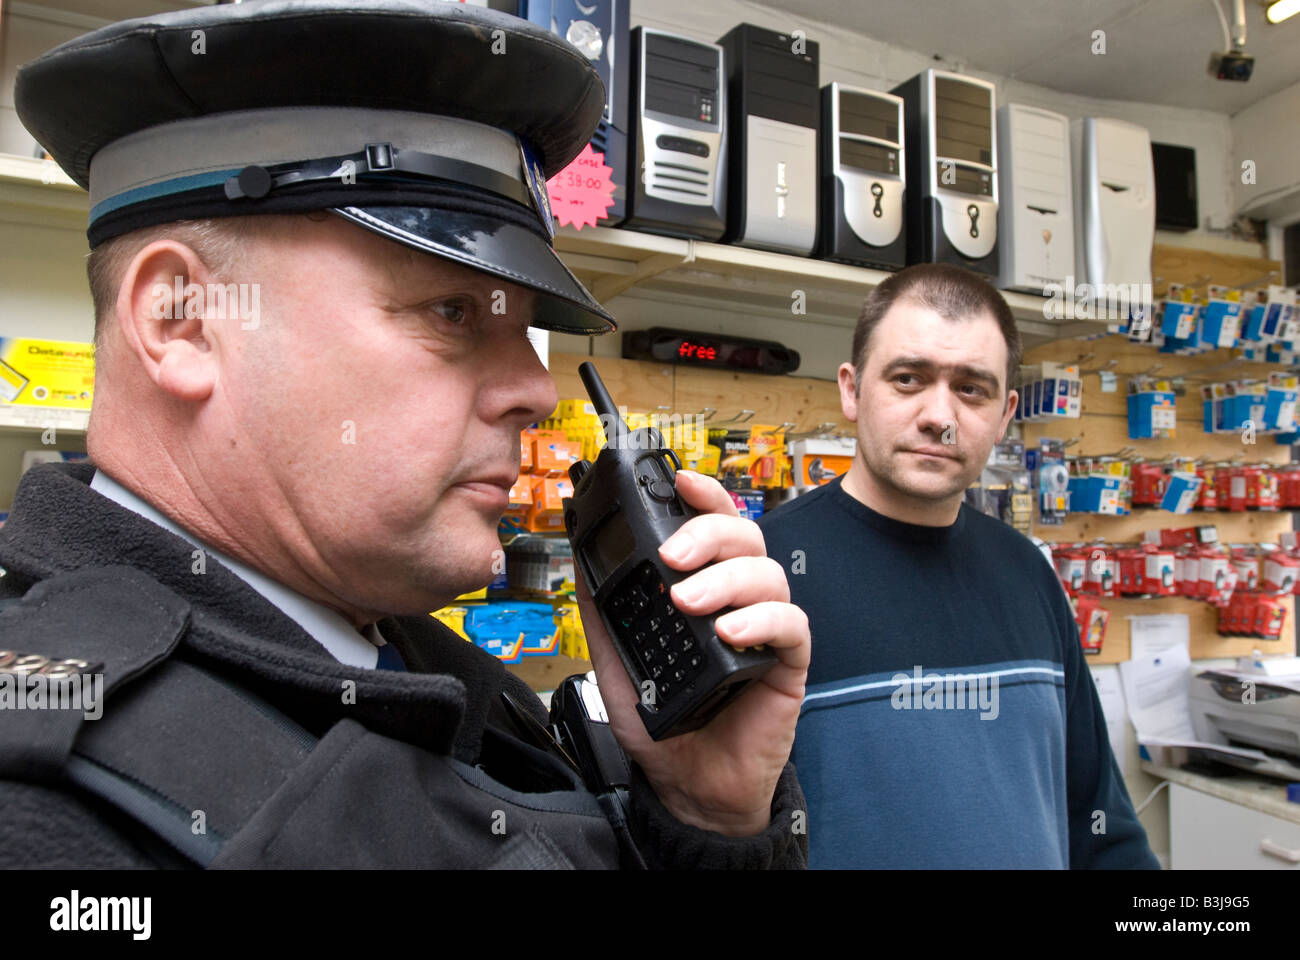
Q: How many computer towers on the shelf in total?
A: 7